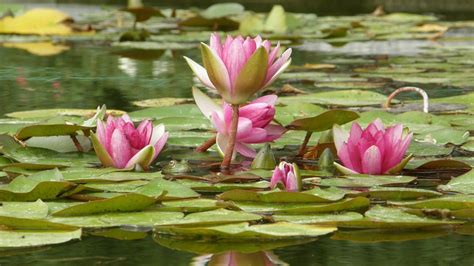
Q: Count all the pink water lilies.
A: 5